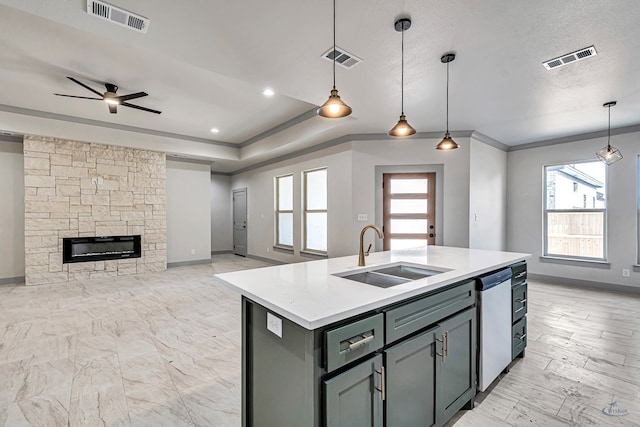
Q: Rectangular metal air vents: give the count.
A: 3